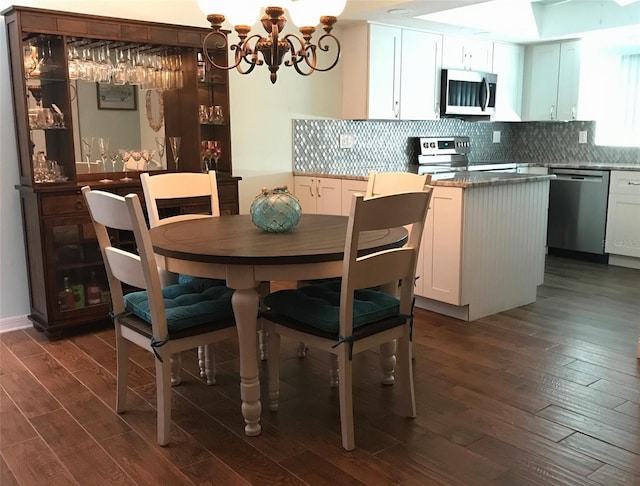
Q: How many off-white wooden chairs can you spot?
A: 4